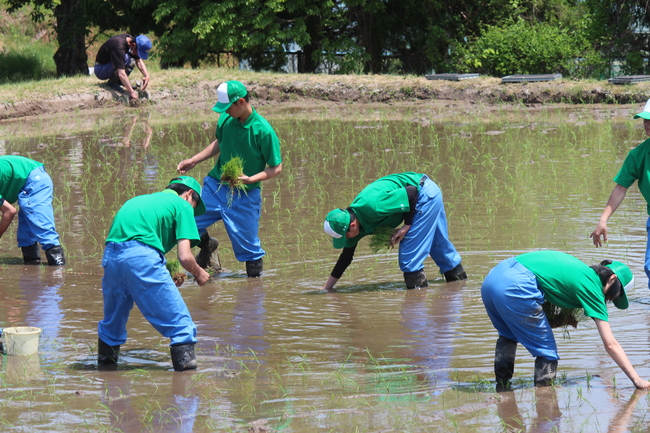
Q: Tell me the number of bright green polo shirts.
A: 6